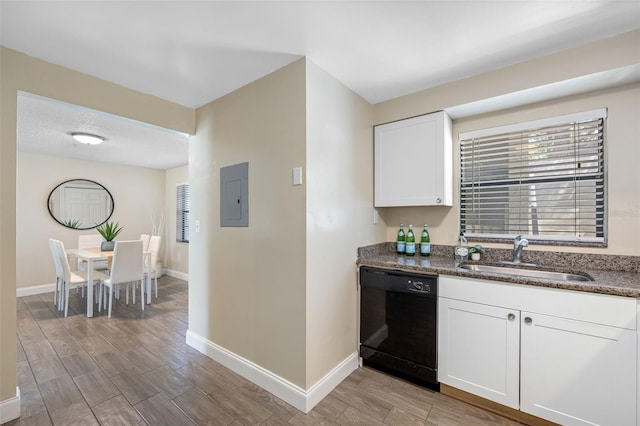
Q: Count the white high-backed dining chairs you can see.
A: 6